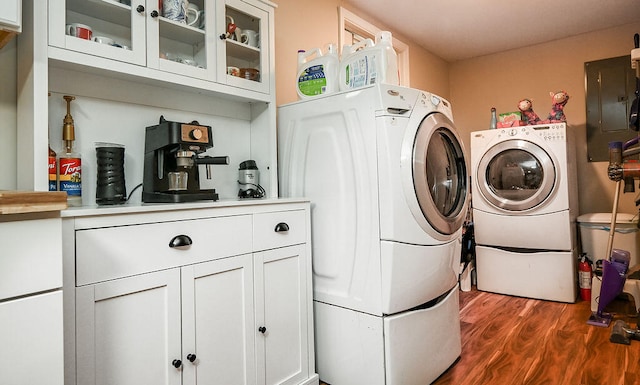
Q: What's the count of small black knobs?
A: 6